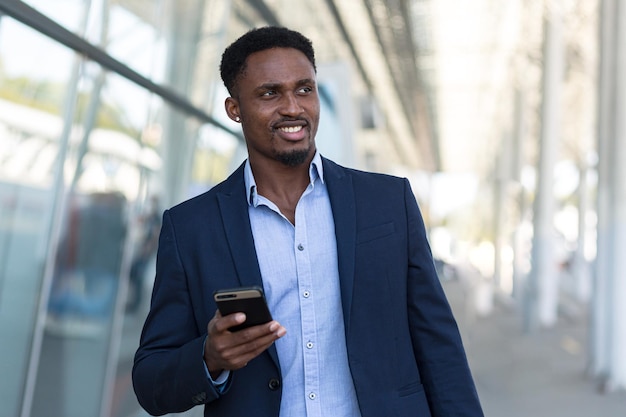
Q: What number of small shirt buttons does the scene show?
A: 4